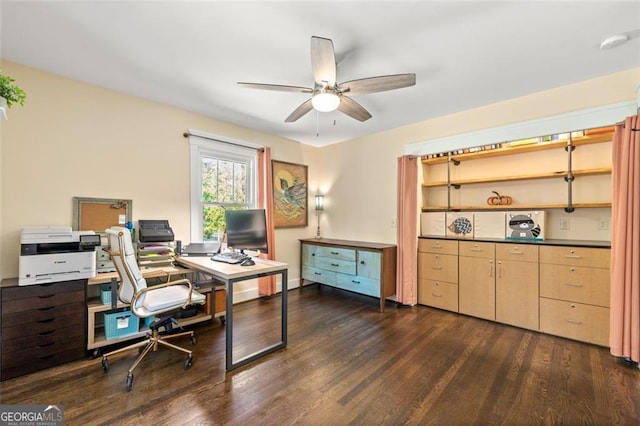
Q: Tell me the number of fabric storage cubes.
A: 4